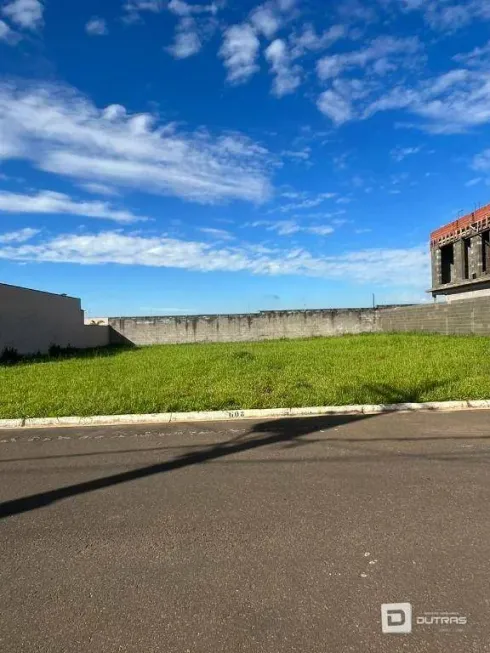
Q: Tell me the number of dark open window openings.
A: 3